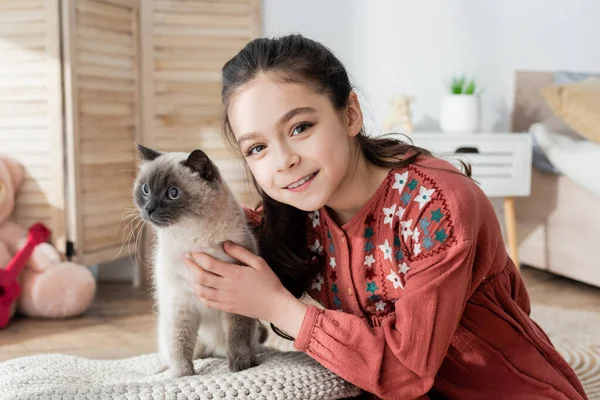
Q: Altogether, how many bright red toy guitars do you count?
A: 1